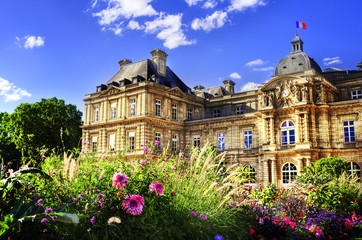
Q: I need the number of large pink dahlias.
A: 3